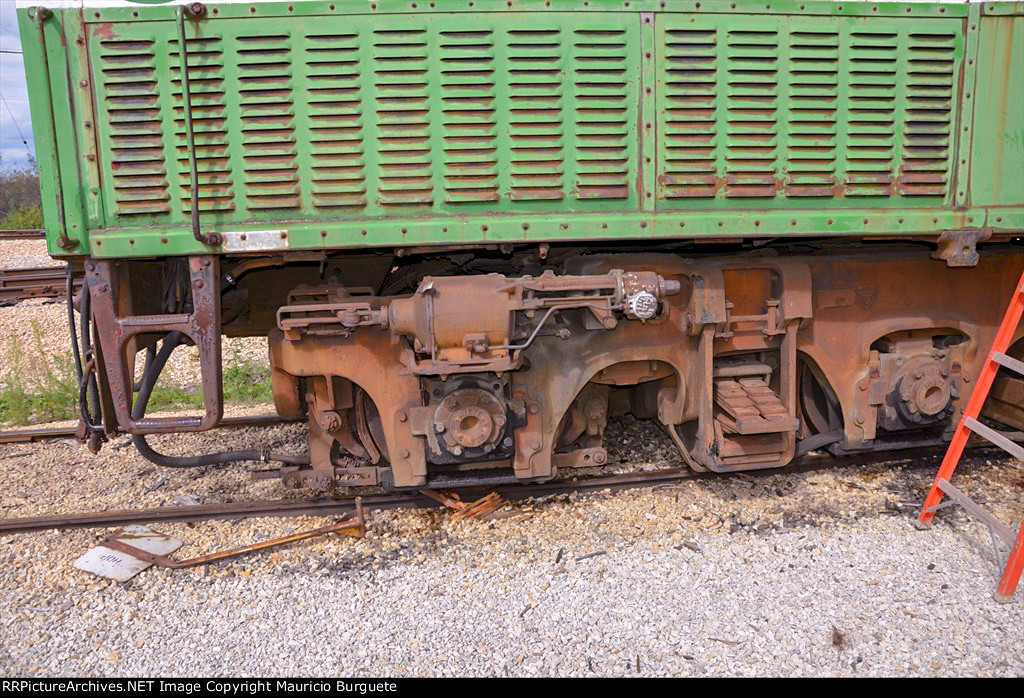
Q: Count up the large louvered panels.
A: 2